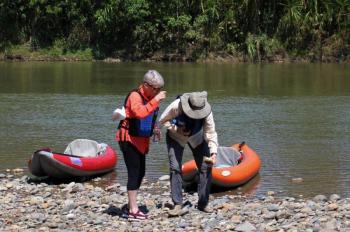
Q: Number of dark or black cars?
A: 0